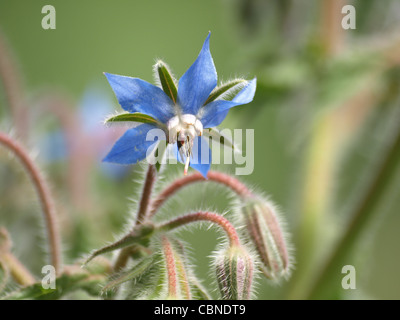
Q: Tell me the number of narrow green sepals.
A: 5